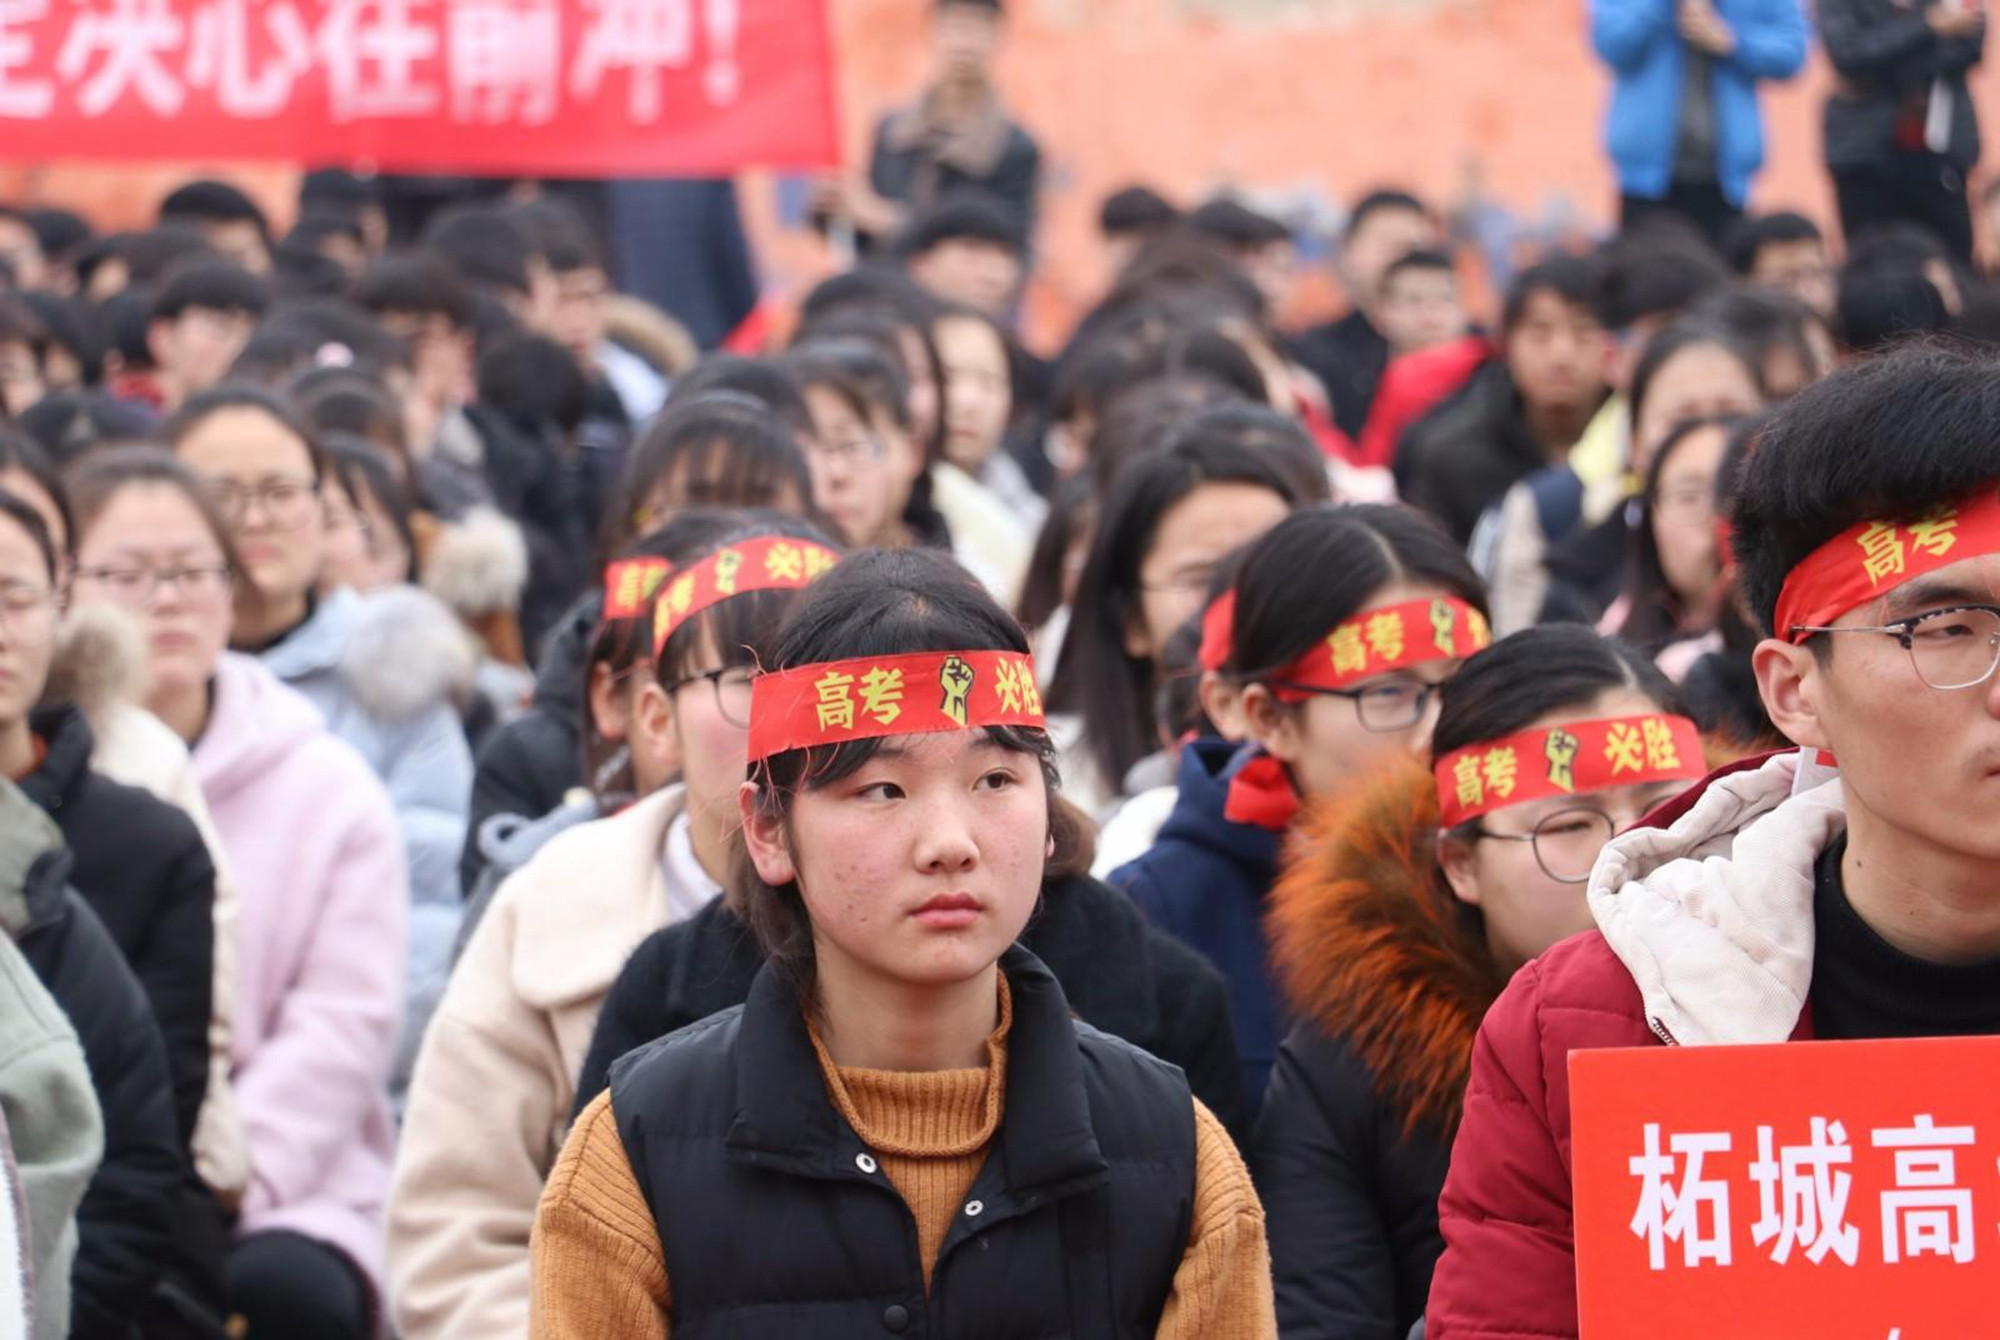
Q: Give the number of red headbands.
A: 7